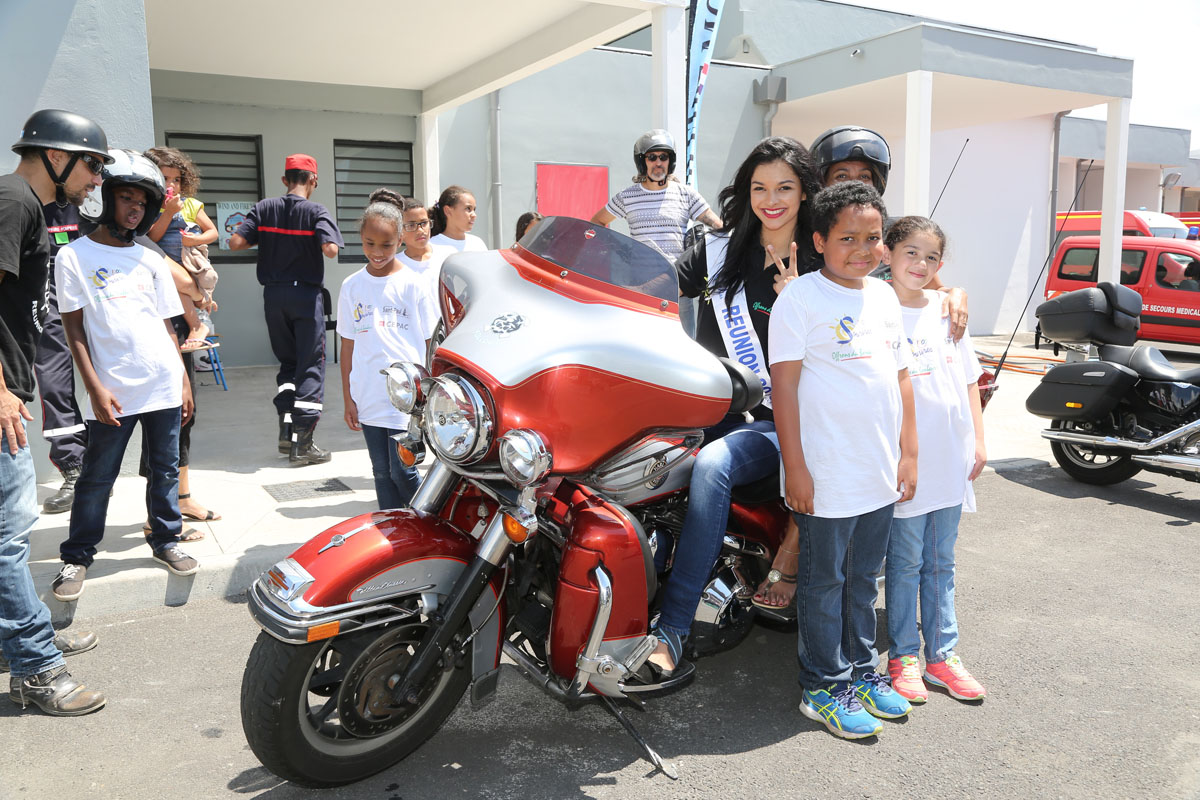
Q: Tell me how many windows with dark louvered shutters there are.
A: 2